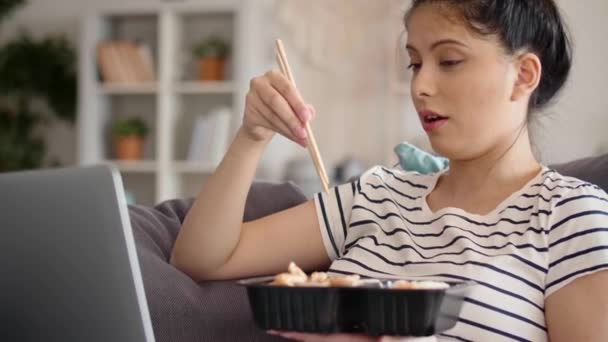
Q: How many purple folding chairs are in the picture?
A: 0